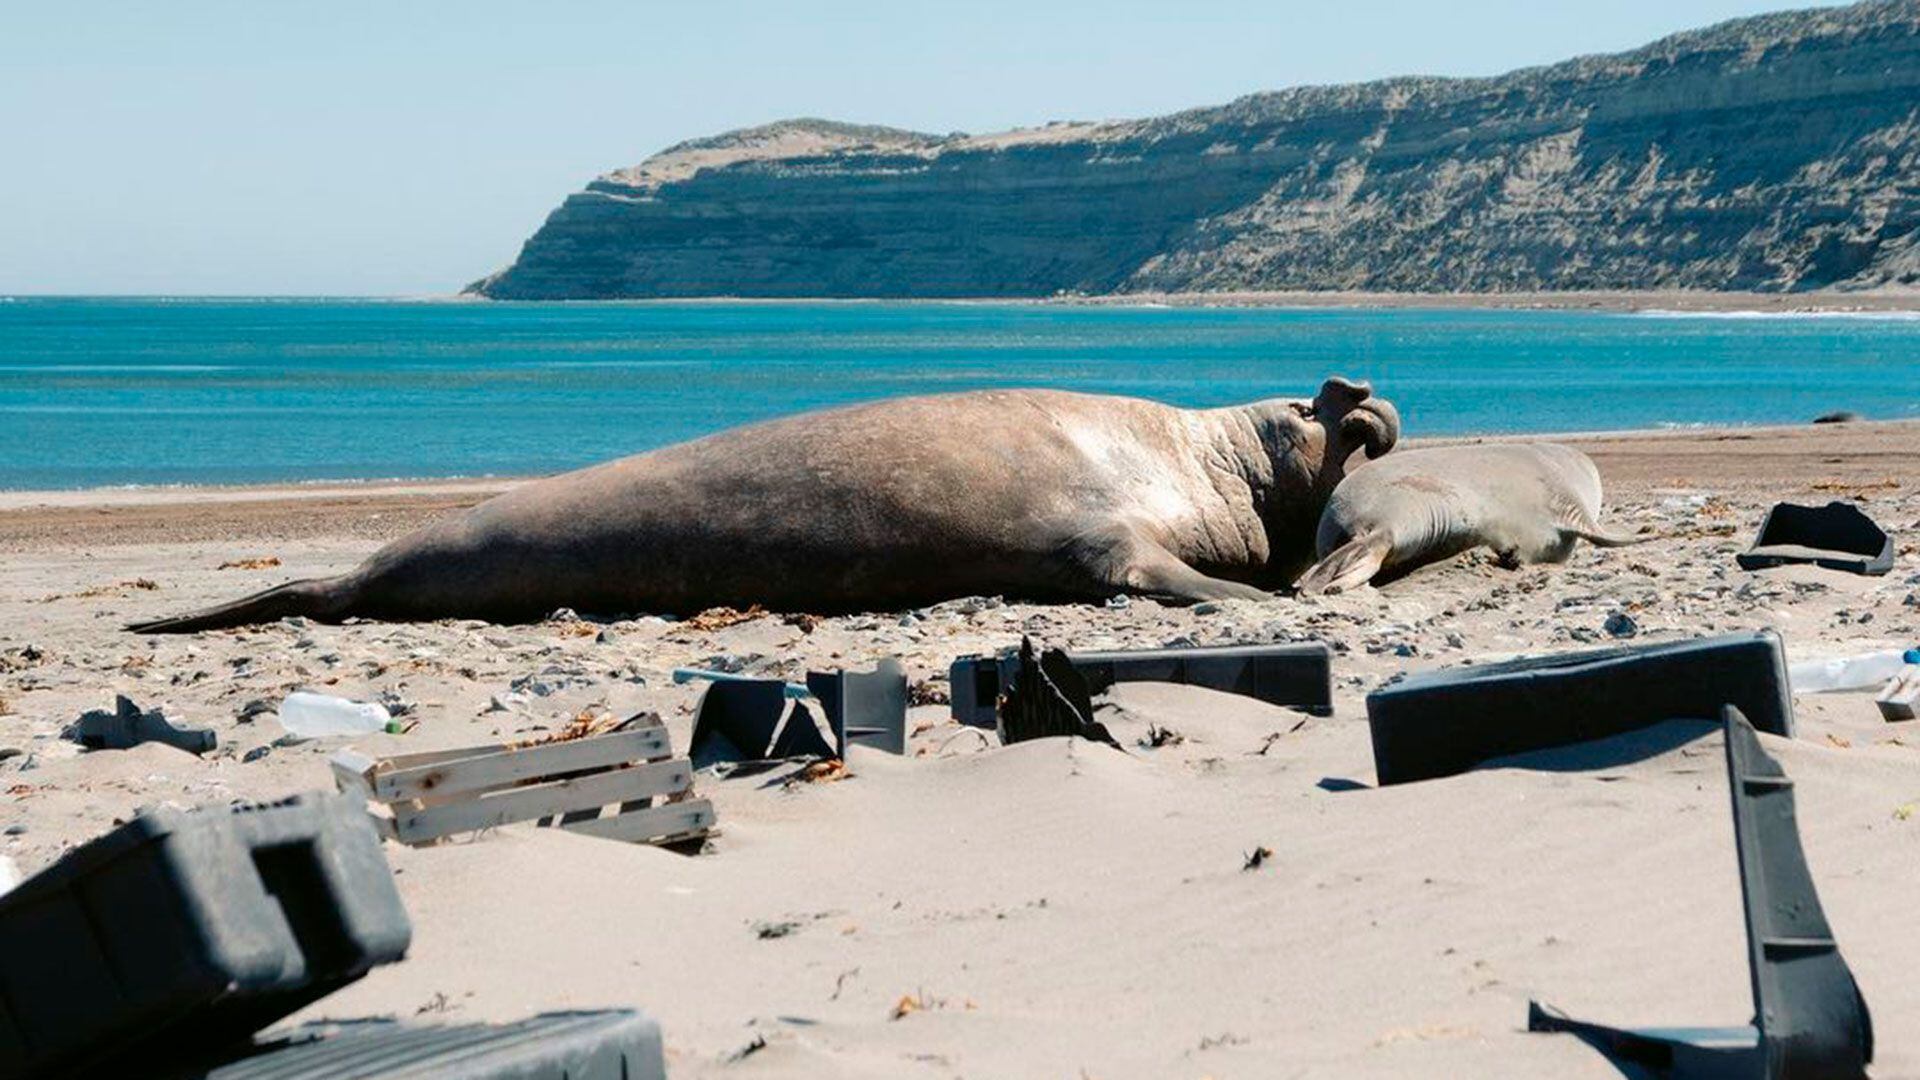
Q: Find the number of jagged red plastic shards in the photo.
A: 0